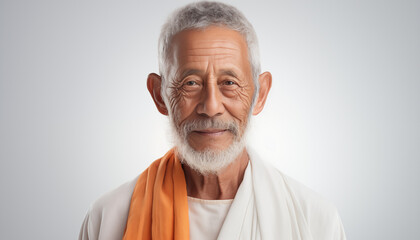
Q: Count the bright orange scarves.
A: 1